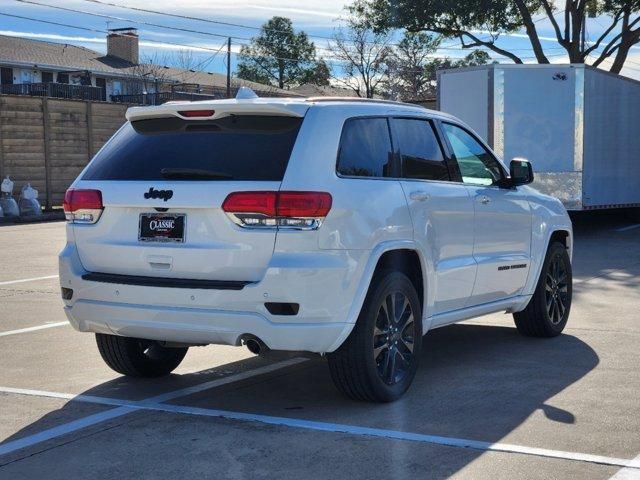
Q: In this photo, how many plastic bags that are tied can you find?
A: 2